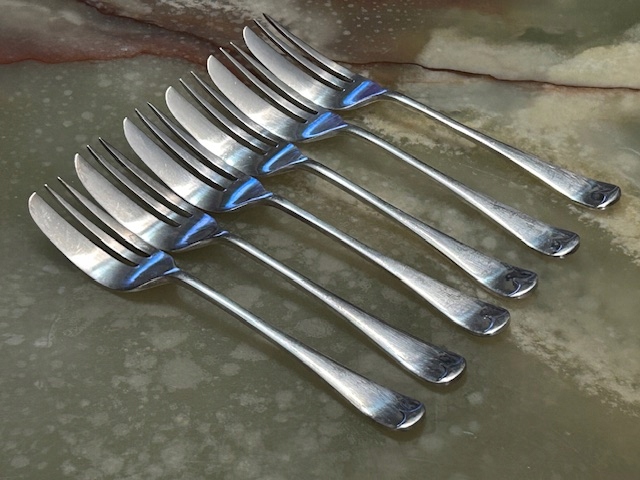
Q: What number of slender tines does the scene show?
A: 12